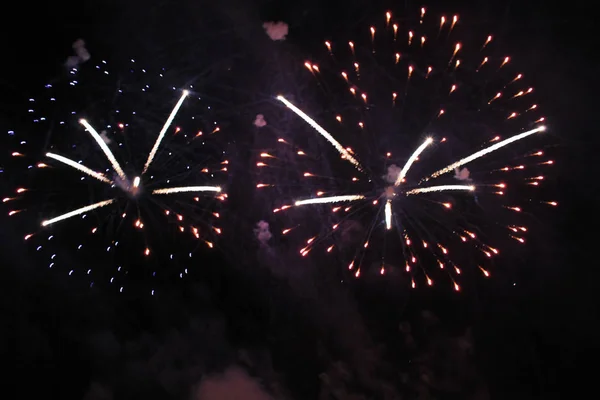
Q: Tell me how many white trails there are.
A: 11